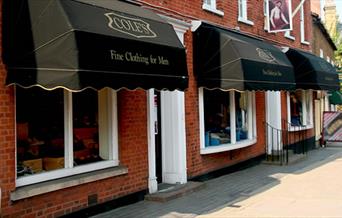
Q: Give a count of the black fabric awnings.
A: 3